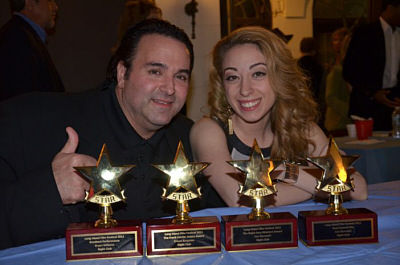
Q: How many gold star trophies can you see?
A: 4